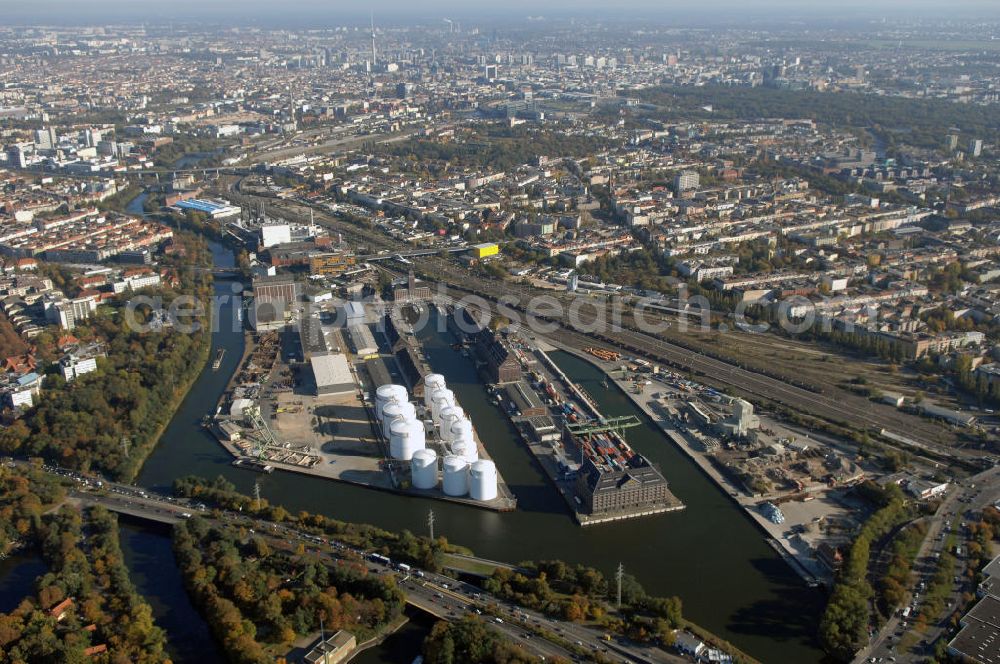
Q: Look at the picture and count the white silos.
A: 11